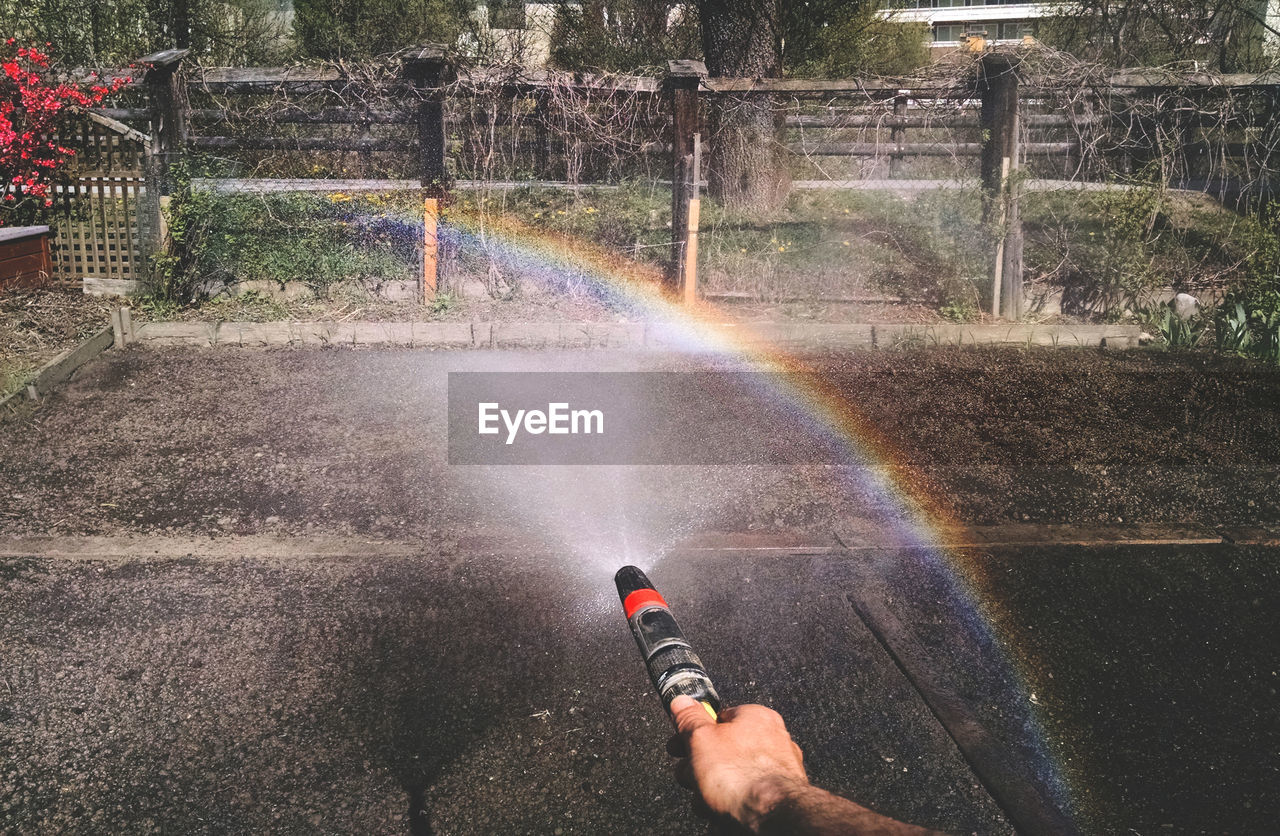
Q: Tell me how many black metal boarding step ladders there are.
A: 0